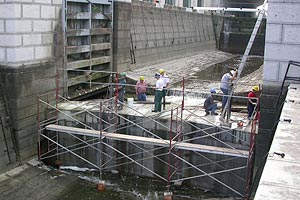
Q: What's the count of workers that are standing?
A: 6